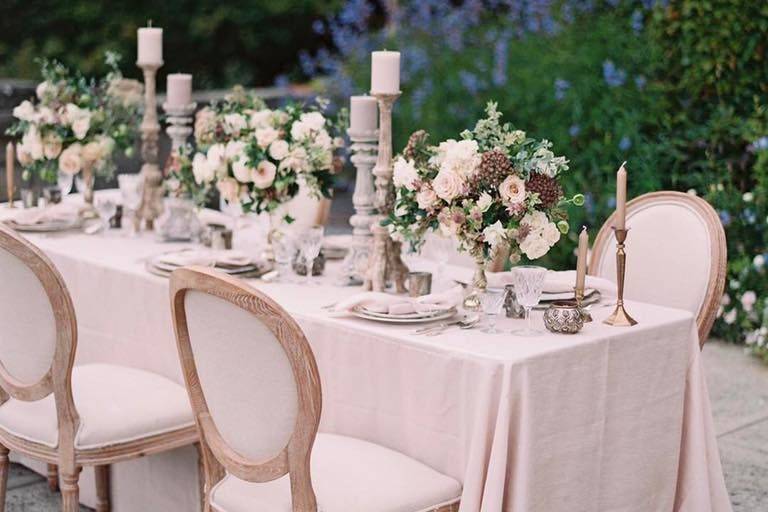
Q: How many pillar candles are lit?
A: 0